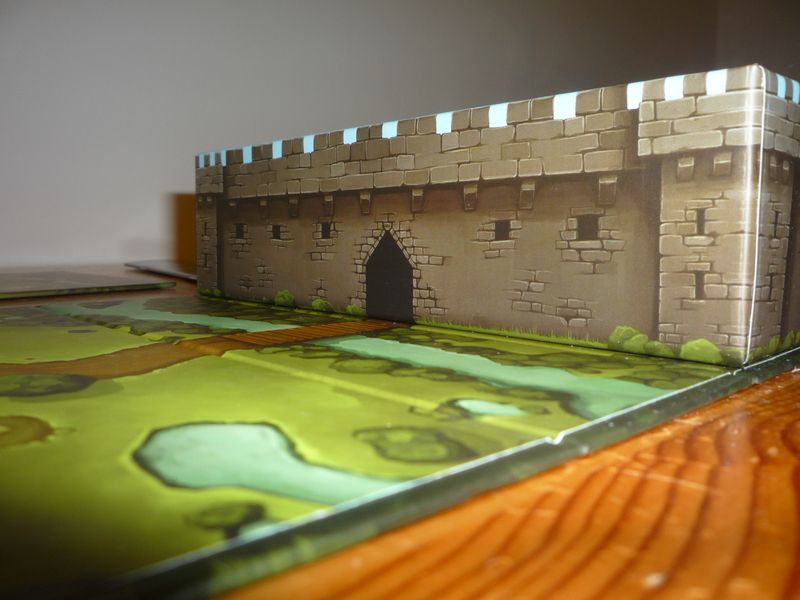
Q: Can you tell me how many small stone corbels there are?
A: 15